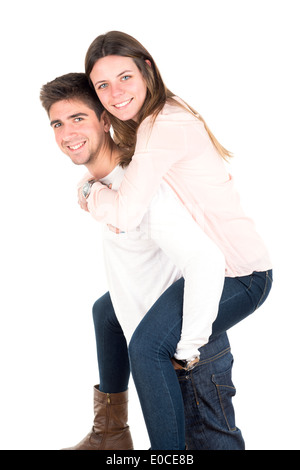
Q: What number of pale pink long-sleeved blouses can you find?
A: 1